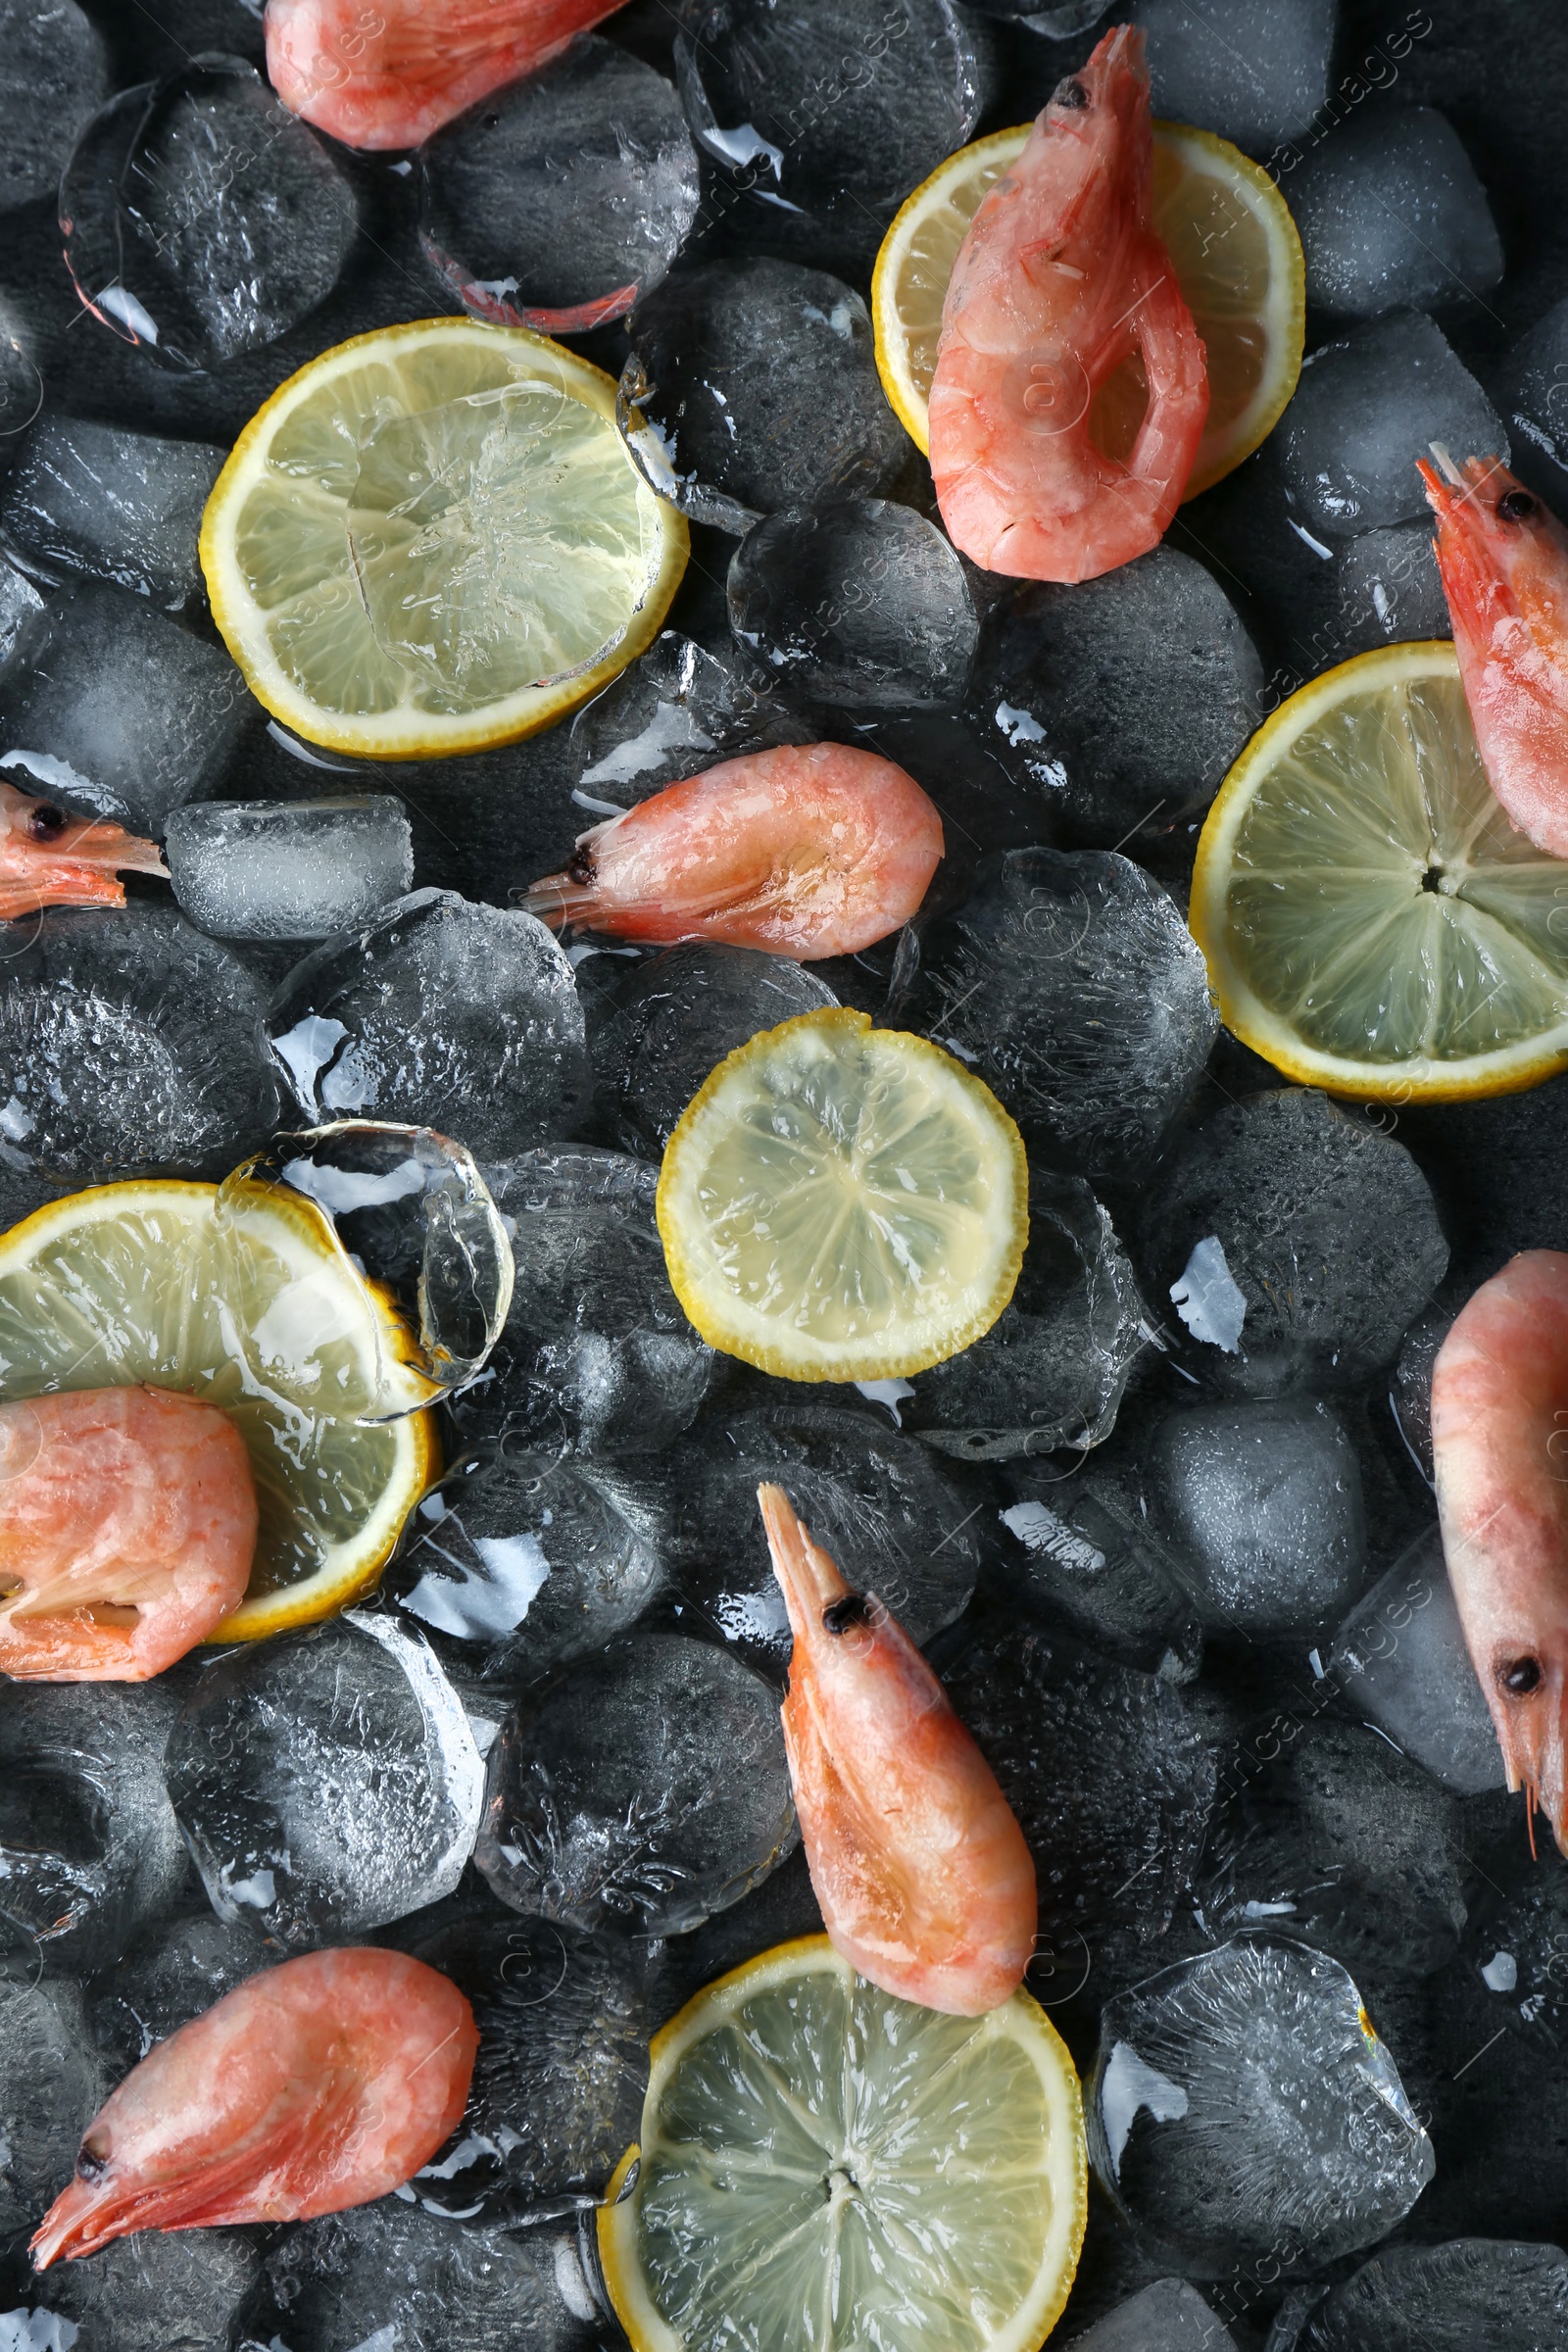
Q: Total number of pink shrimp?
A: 9